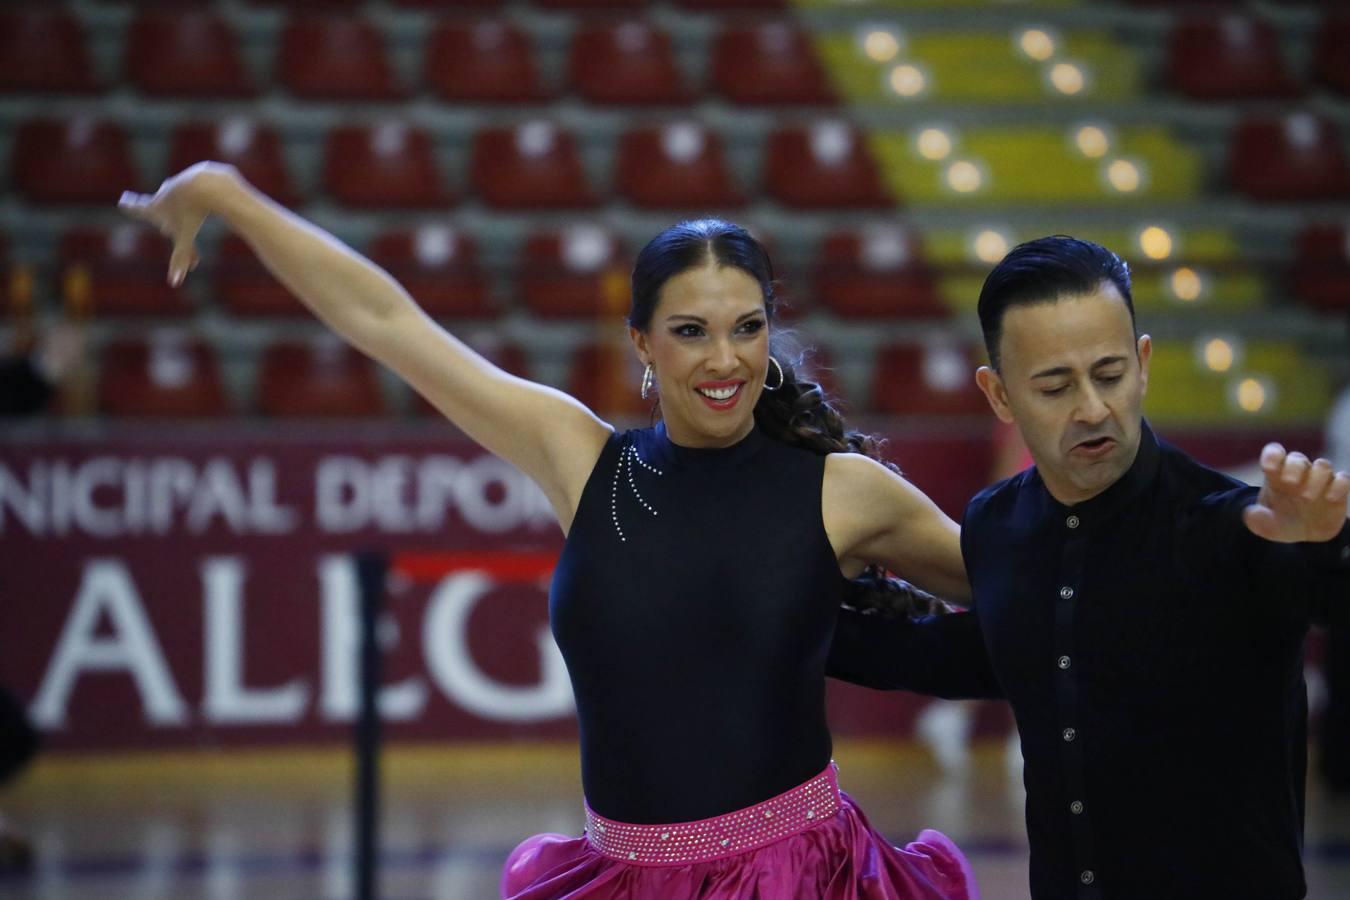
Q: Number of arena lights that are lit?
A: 13